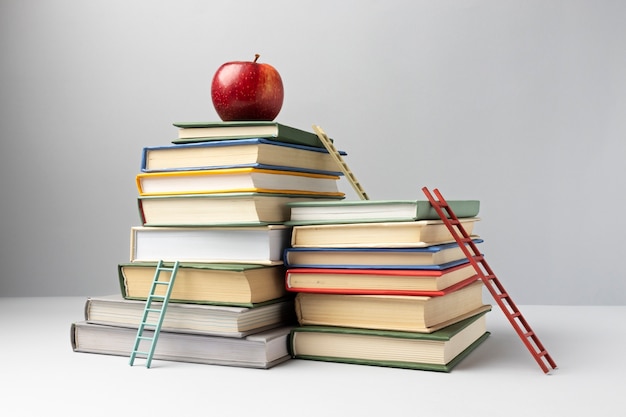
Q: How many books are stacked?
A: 14